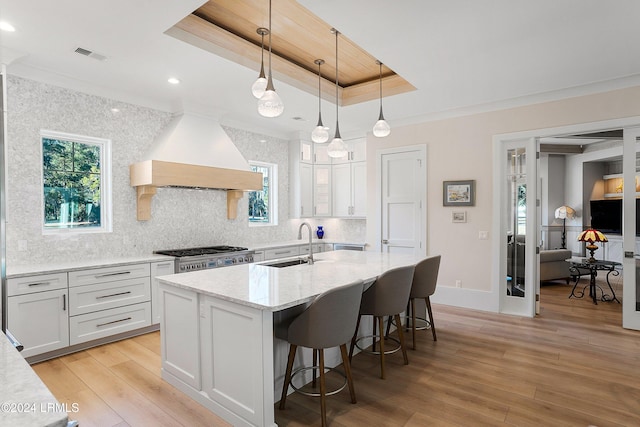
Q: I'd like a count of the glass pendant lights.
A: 5